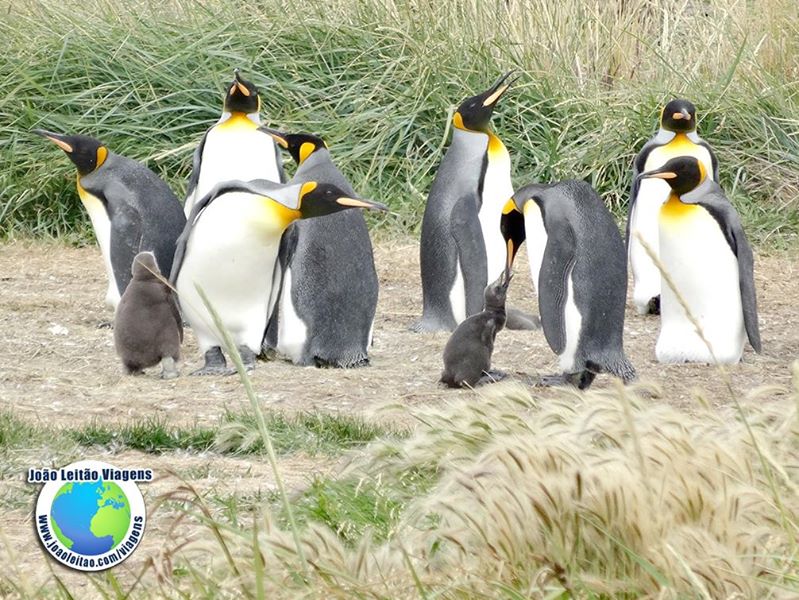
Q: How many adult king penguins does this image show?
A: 8